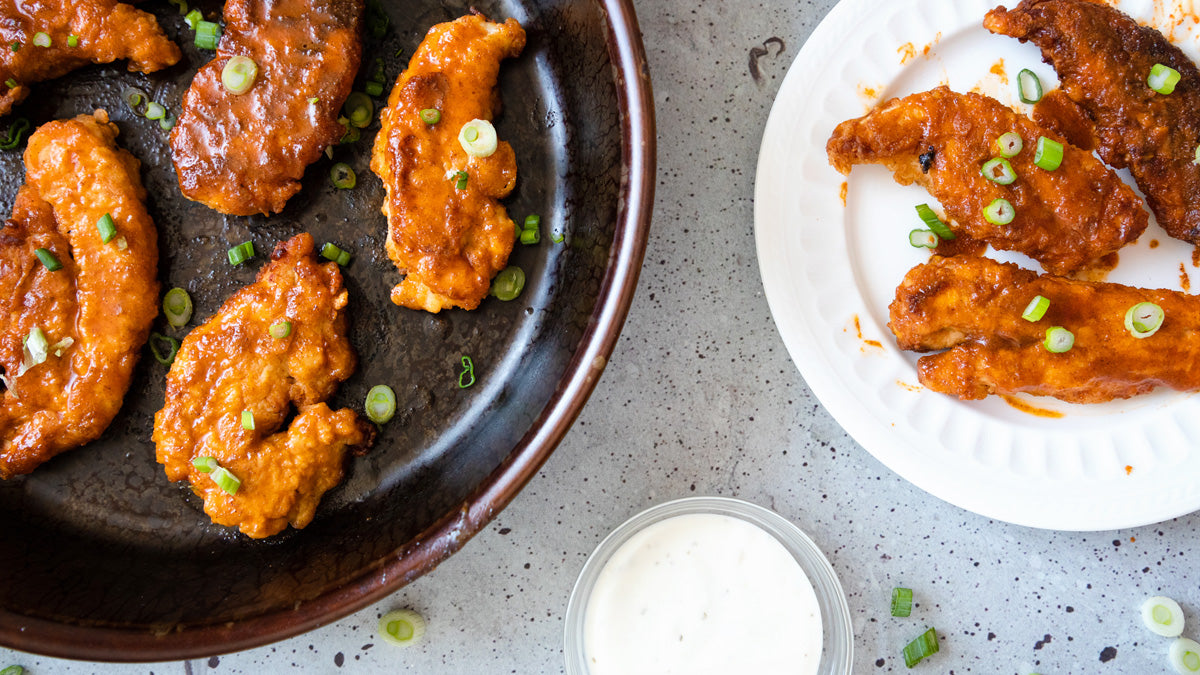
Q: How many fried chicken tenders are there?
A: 8